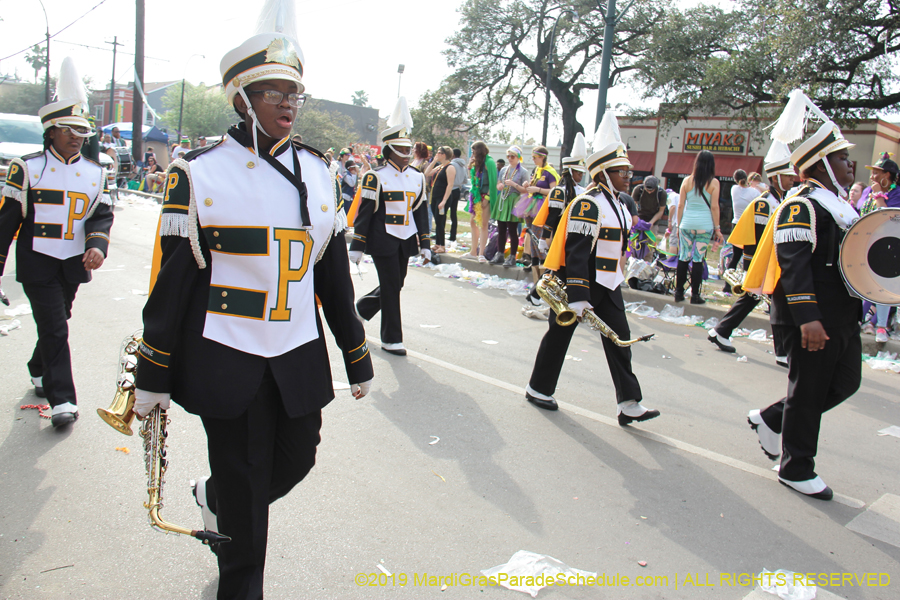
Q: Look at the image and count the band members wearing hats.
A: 7